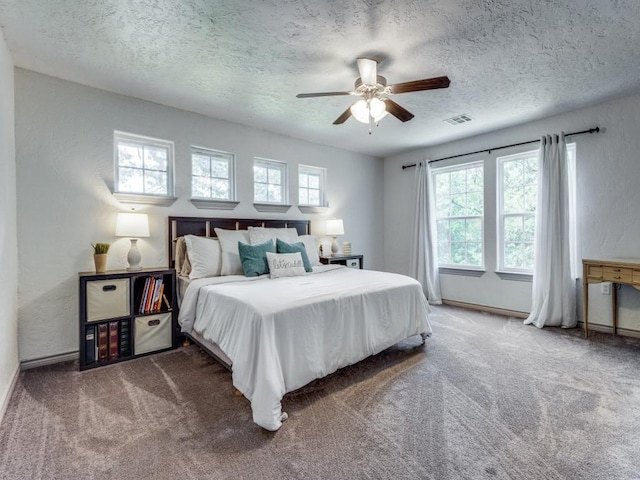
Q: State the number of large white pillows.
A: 4